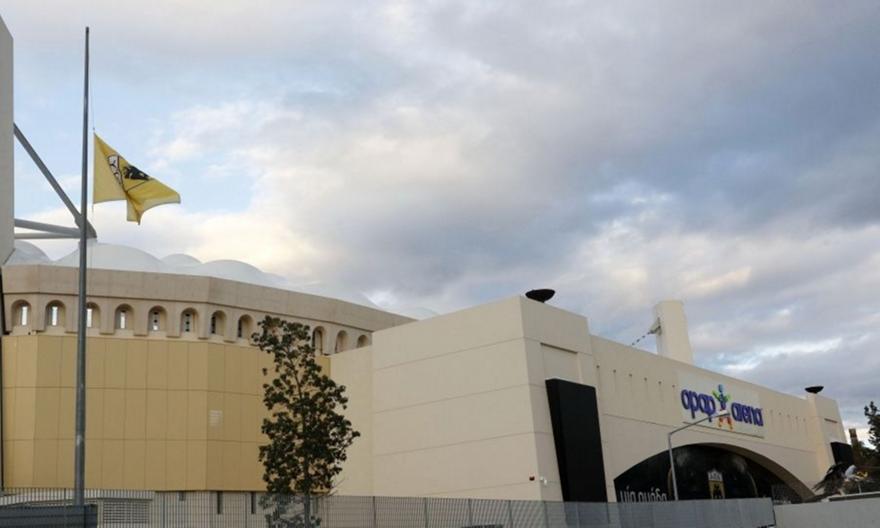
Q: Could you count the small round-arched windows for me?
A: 11